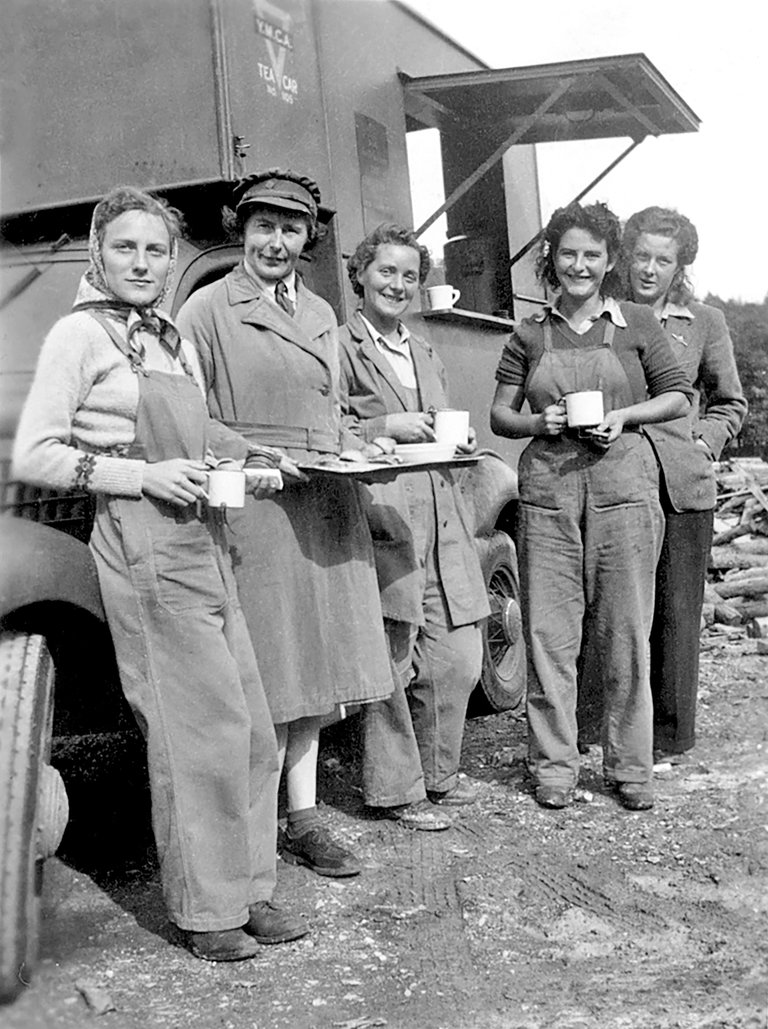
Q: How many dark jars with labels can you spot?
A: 0